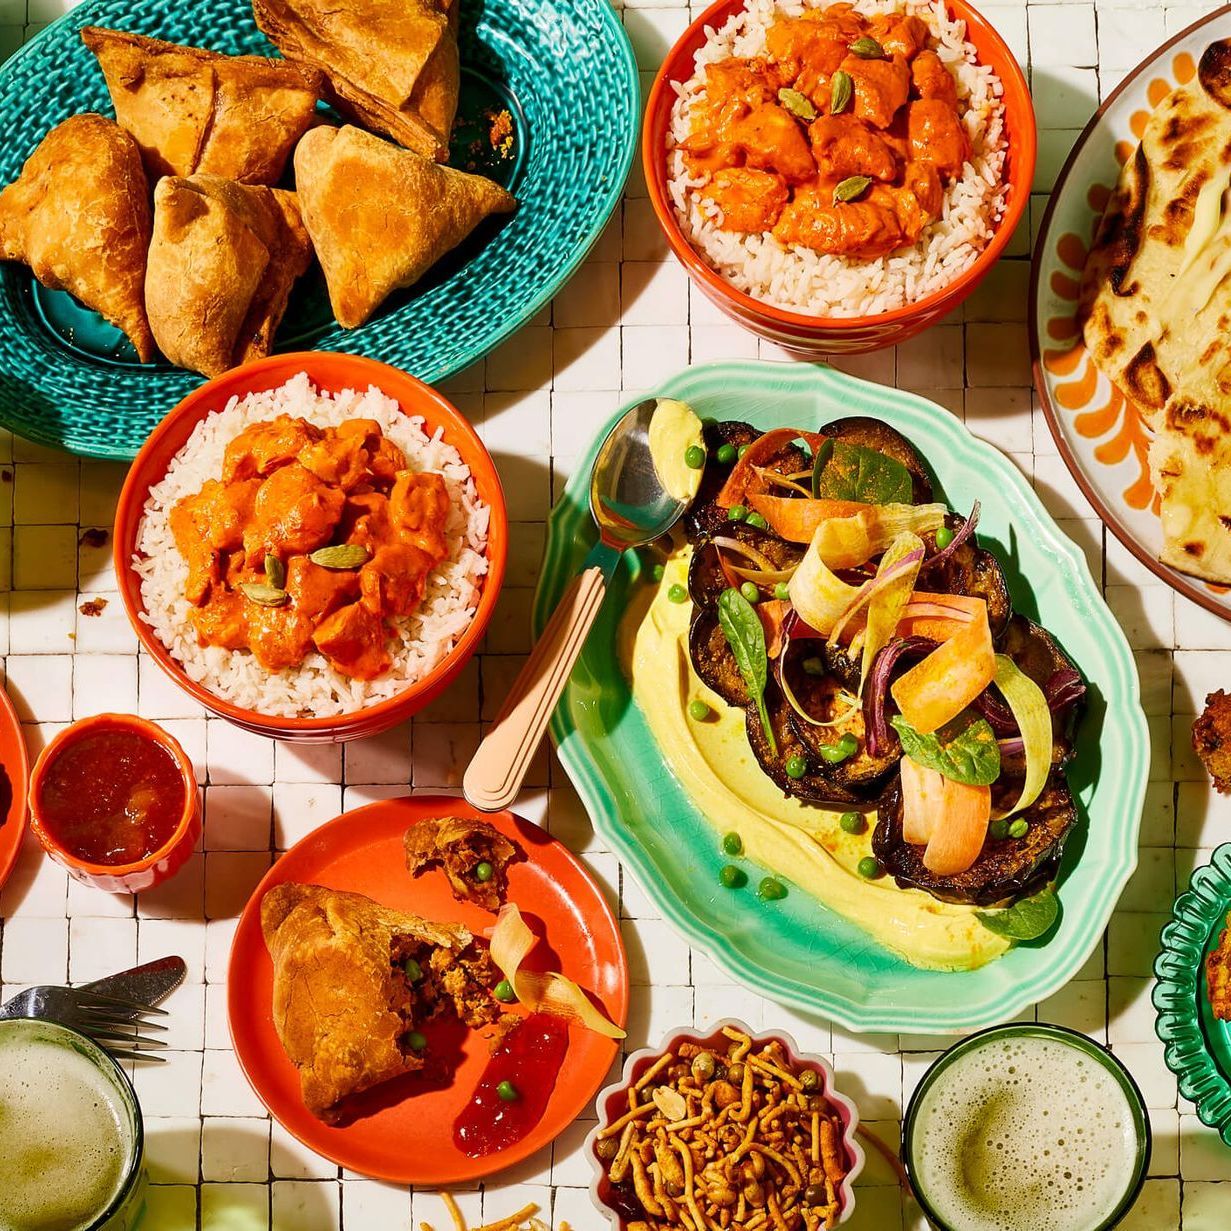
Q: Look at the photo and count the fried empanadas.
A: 6